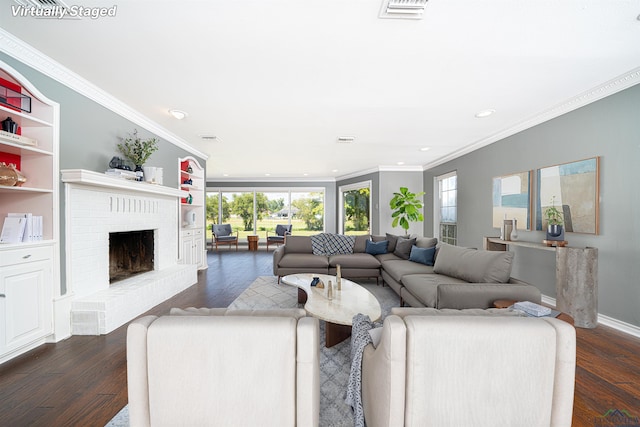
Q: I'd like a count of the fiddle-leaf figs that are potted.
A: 1